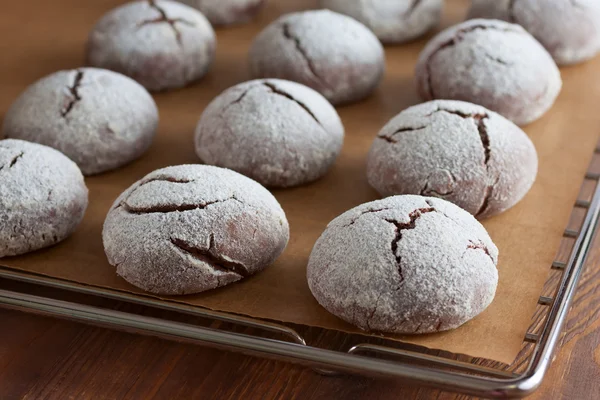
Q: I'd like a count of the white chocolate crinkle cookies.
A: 12